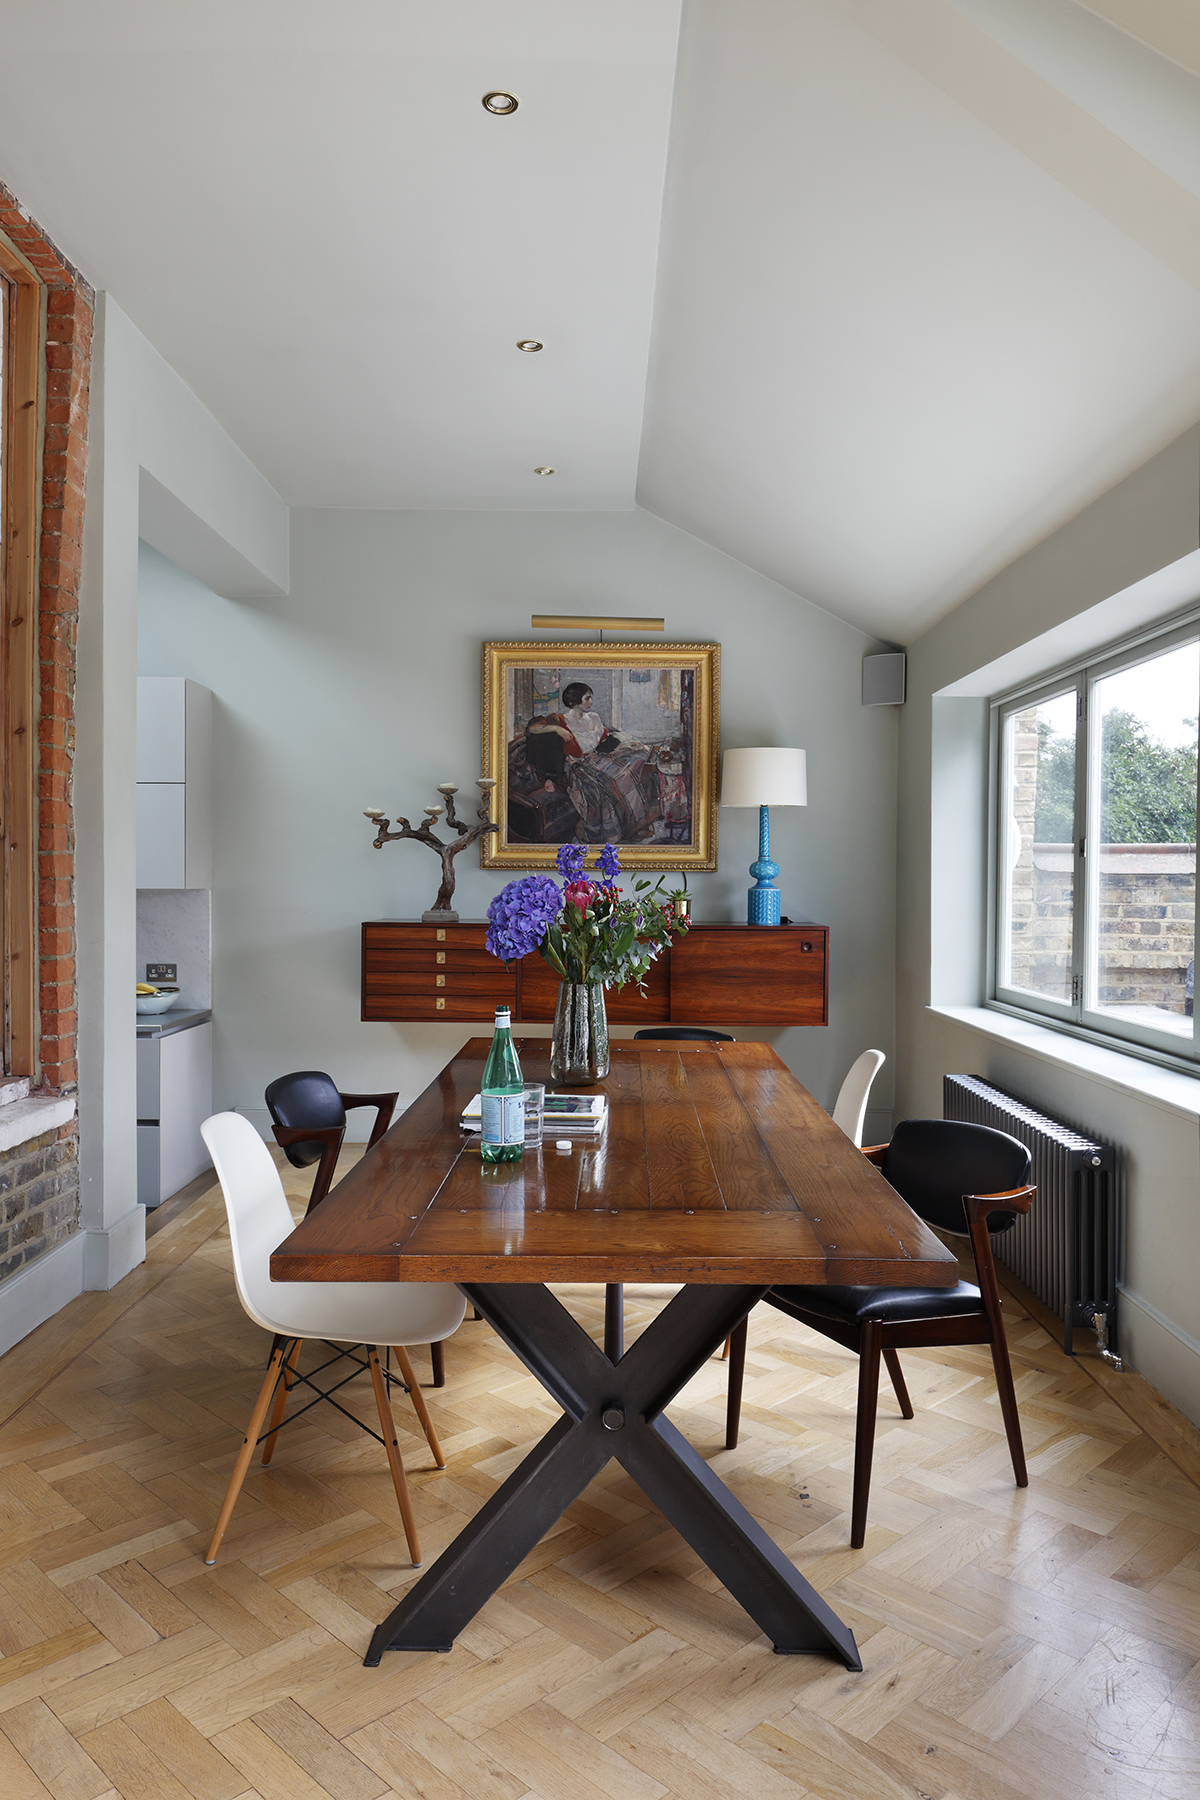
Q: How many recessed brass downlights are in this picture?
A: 3